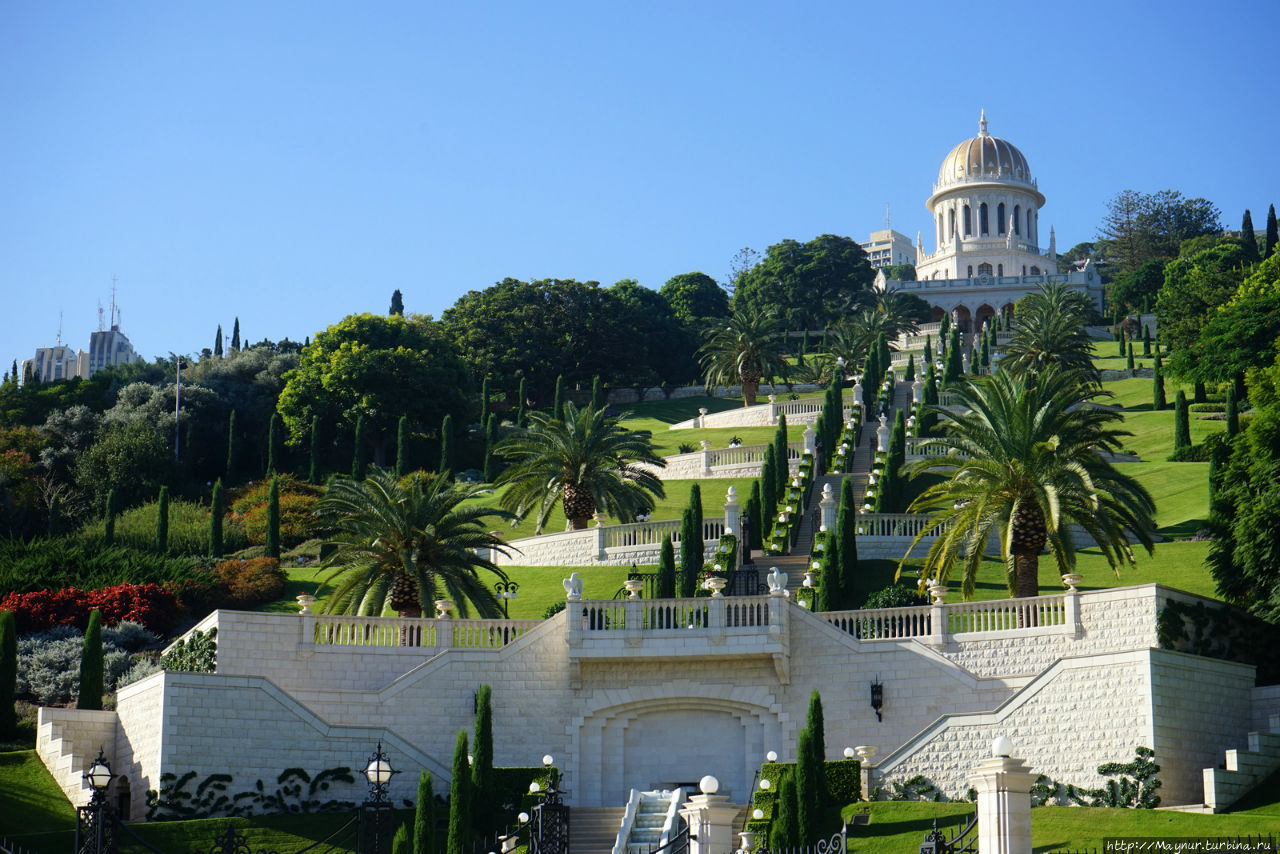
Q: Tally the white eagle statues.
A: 2